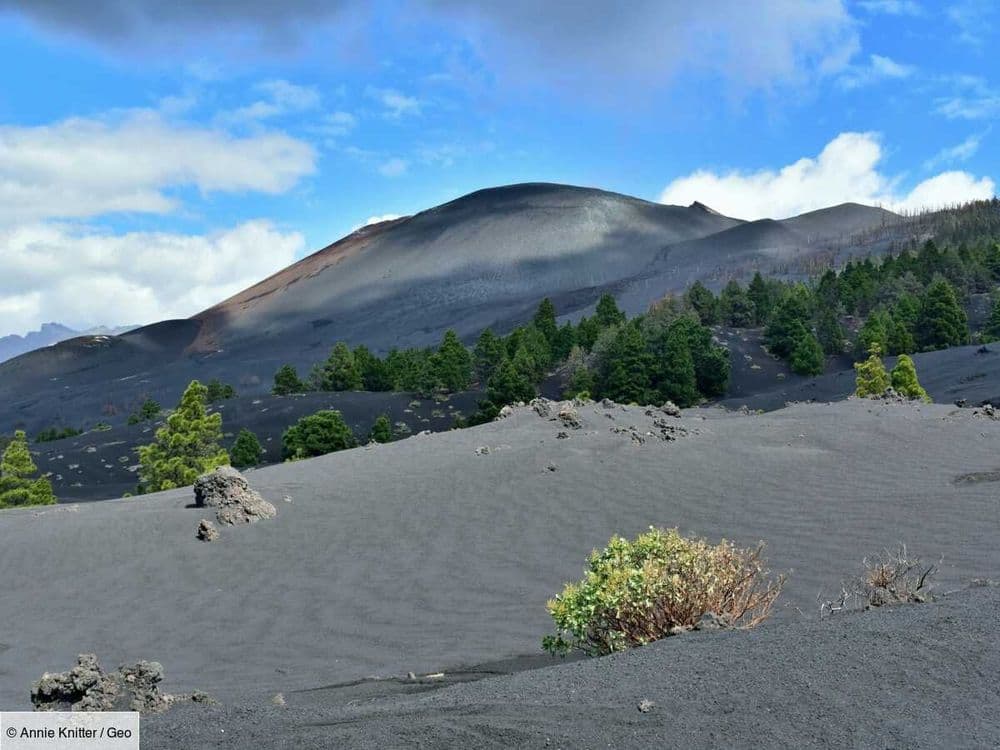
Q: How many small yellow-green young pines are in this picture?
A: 4